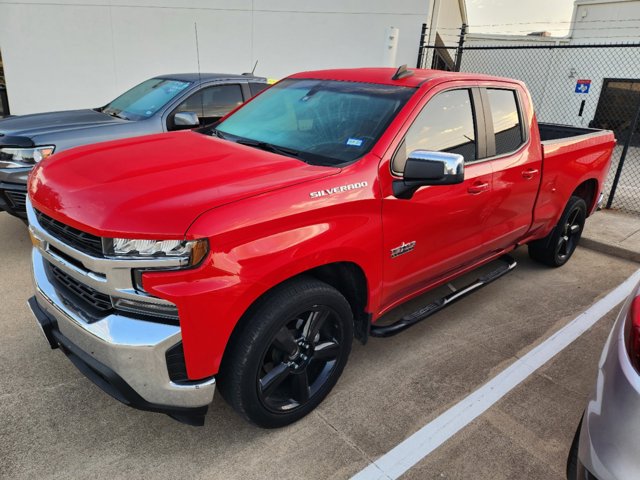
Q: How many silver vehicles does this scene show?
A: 1